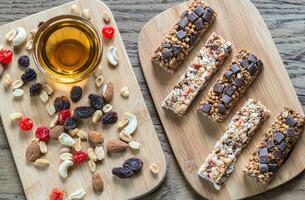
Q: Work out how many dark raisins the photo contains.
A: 11